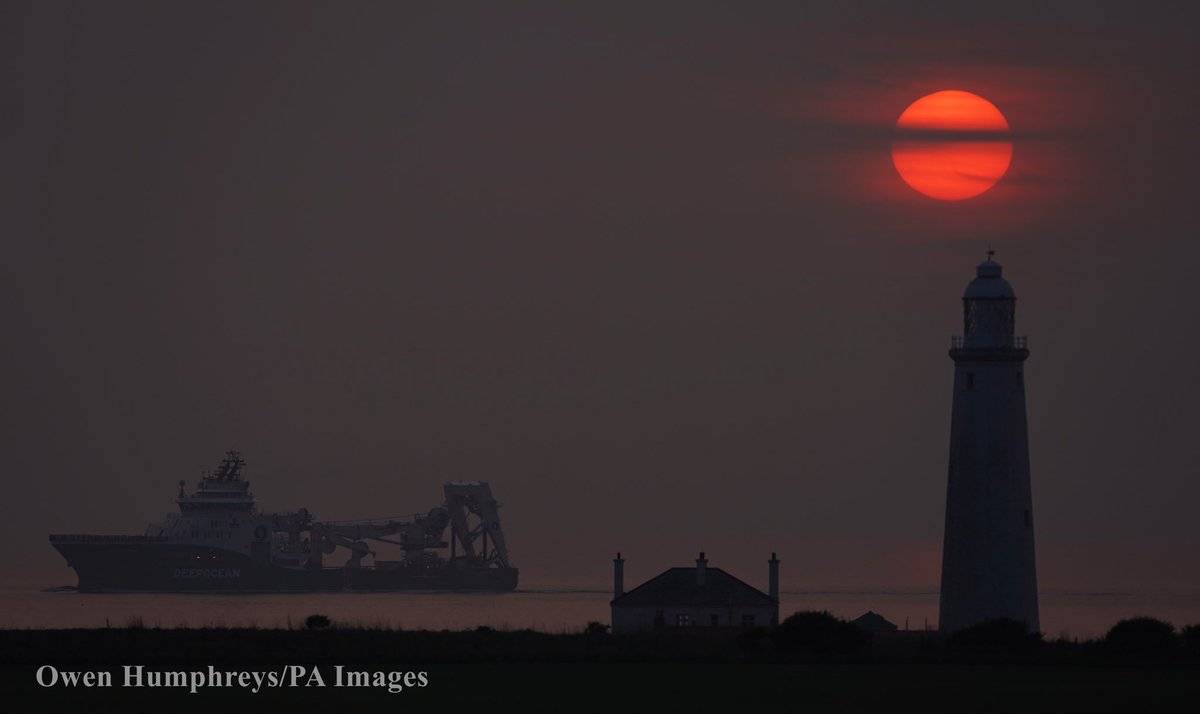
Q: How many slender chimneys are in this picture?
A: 3